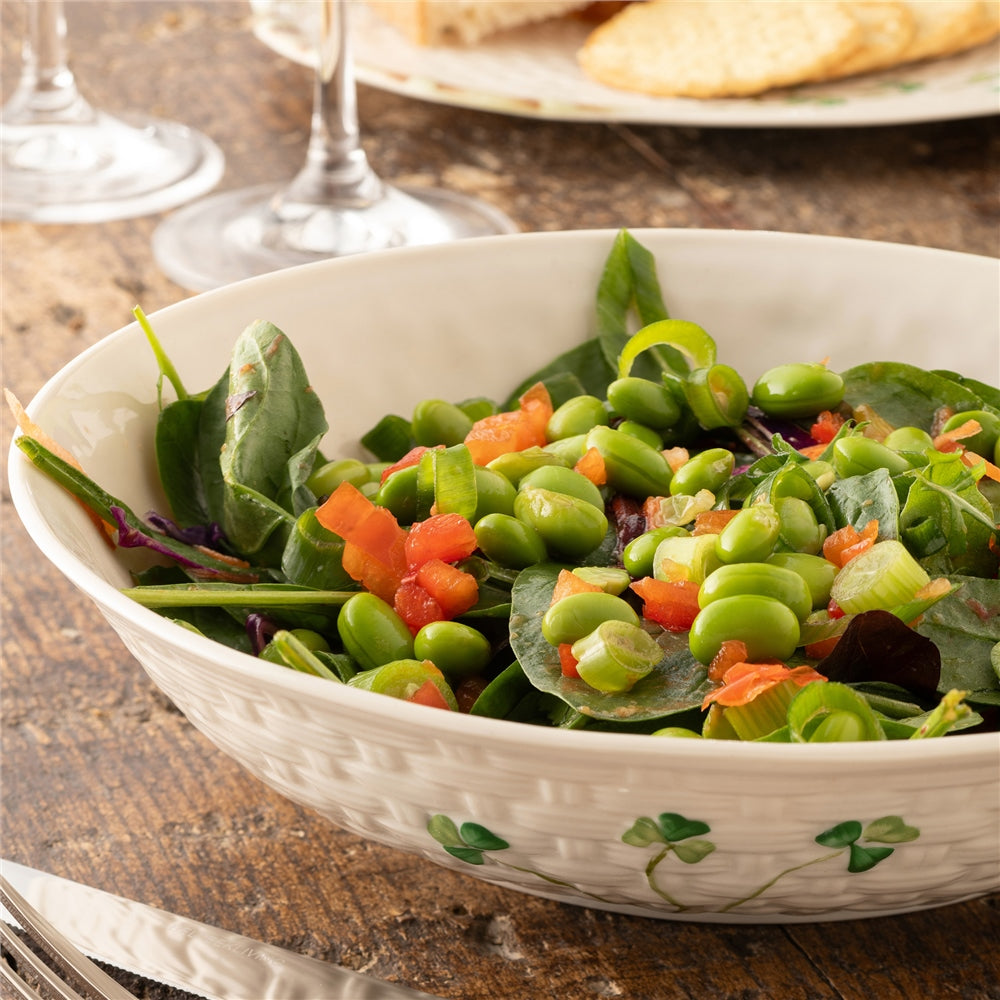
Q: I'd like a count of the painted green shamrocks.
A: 3